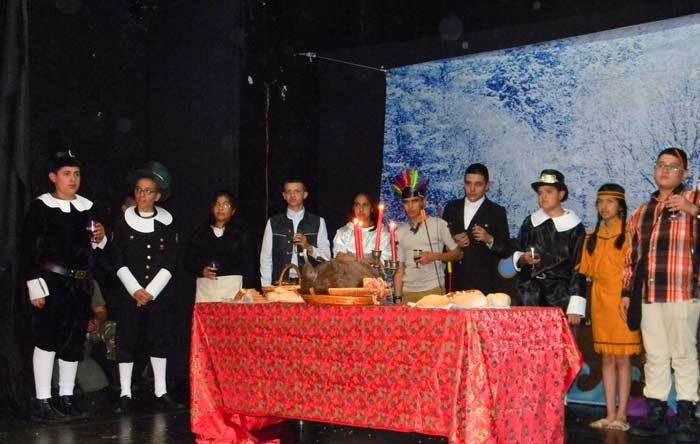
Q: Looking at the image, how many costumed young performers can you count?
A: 10